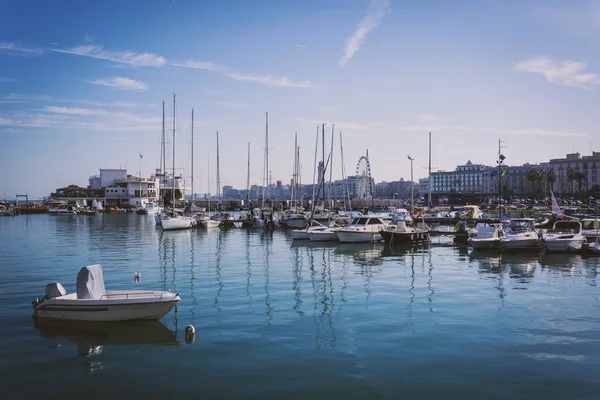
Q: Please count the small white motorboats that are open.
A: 1